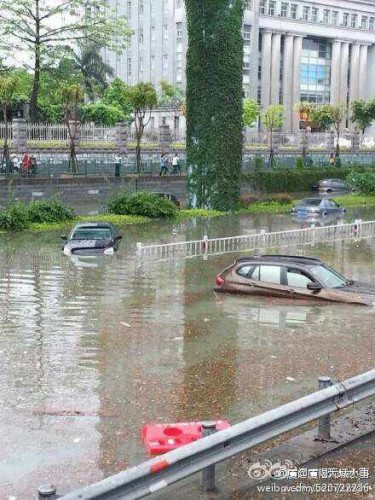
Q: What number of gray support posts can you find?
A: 3